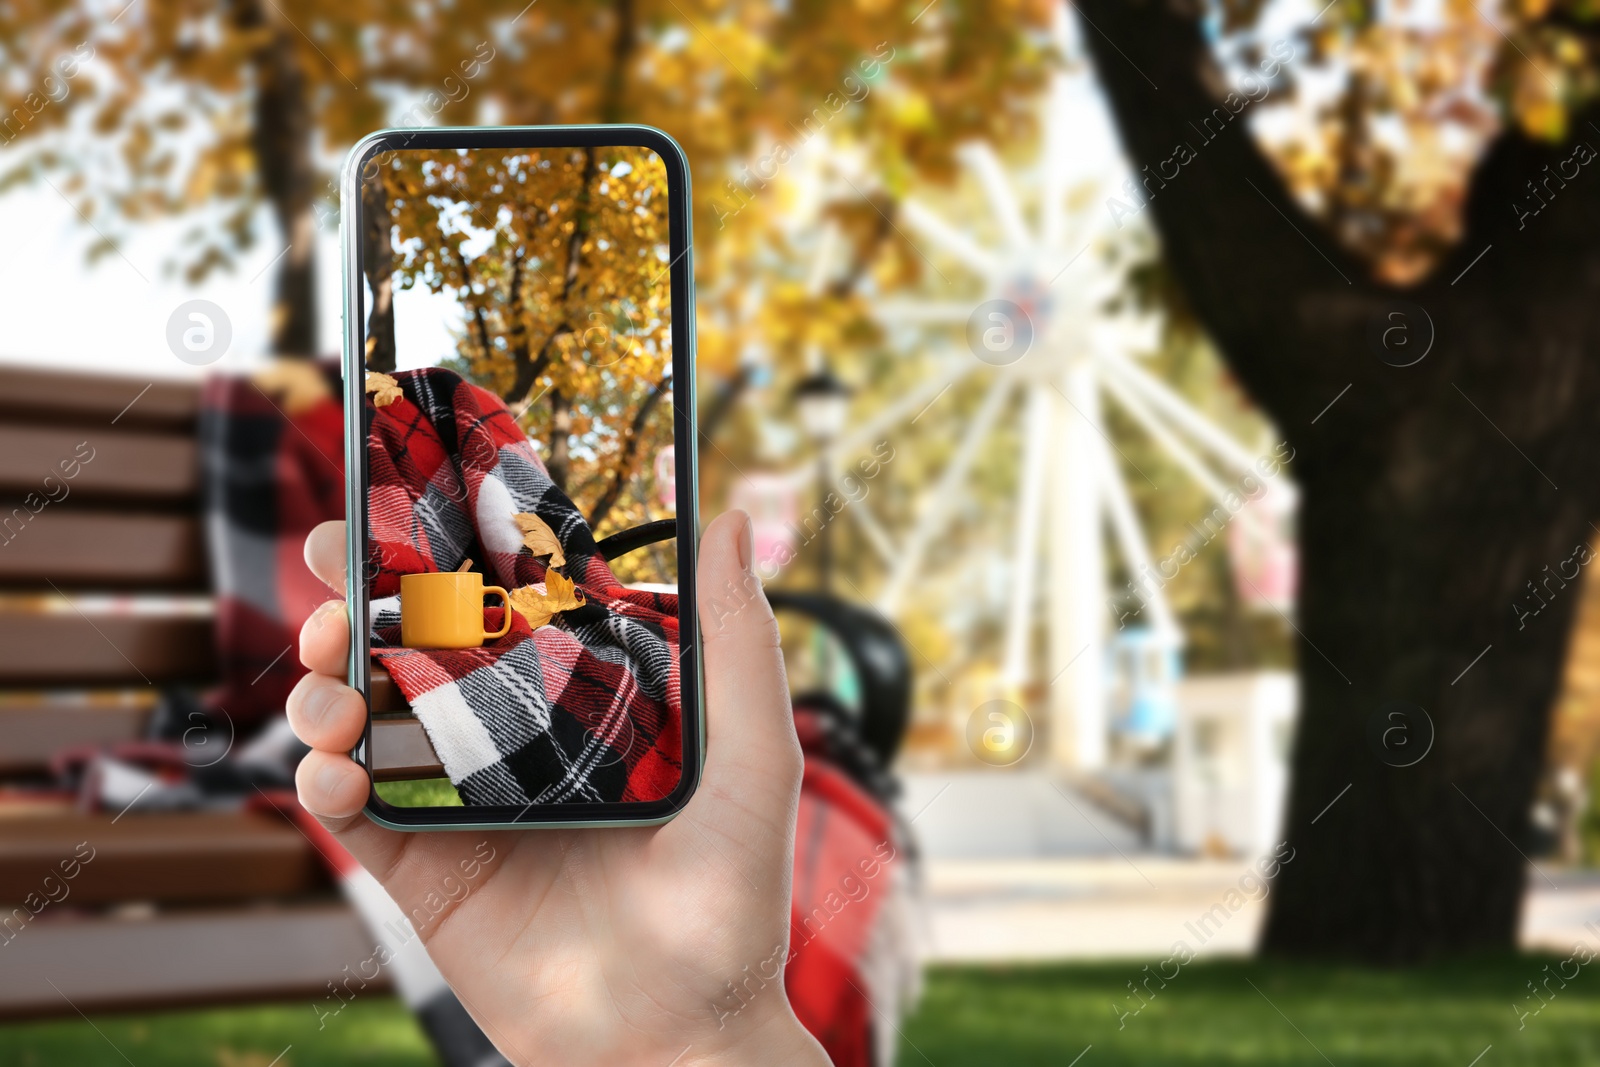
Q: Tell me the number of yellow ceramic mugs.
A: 1